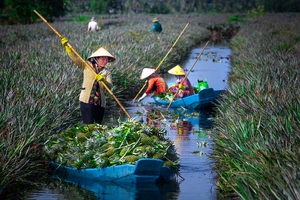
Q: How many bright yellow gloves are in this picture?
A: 3